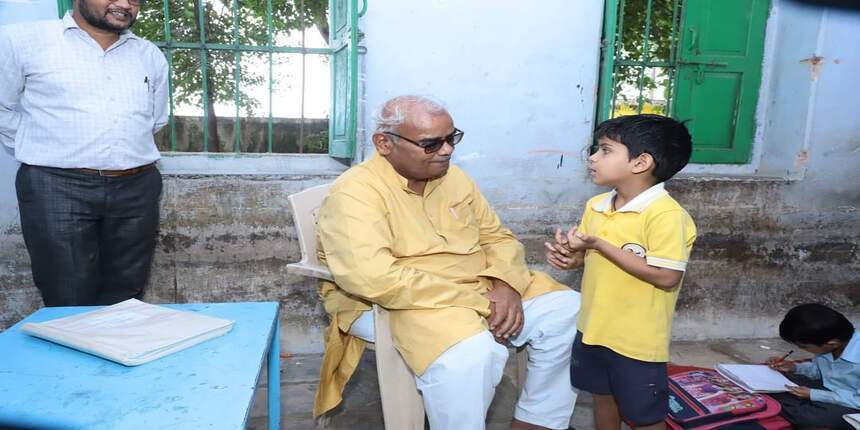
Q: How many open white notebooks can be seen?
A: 1